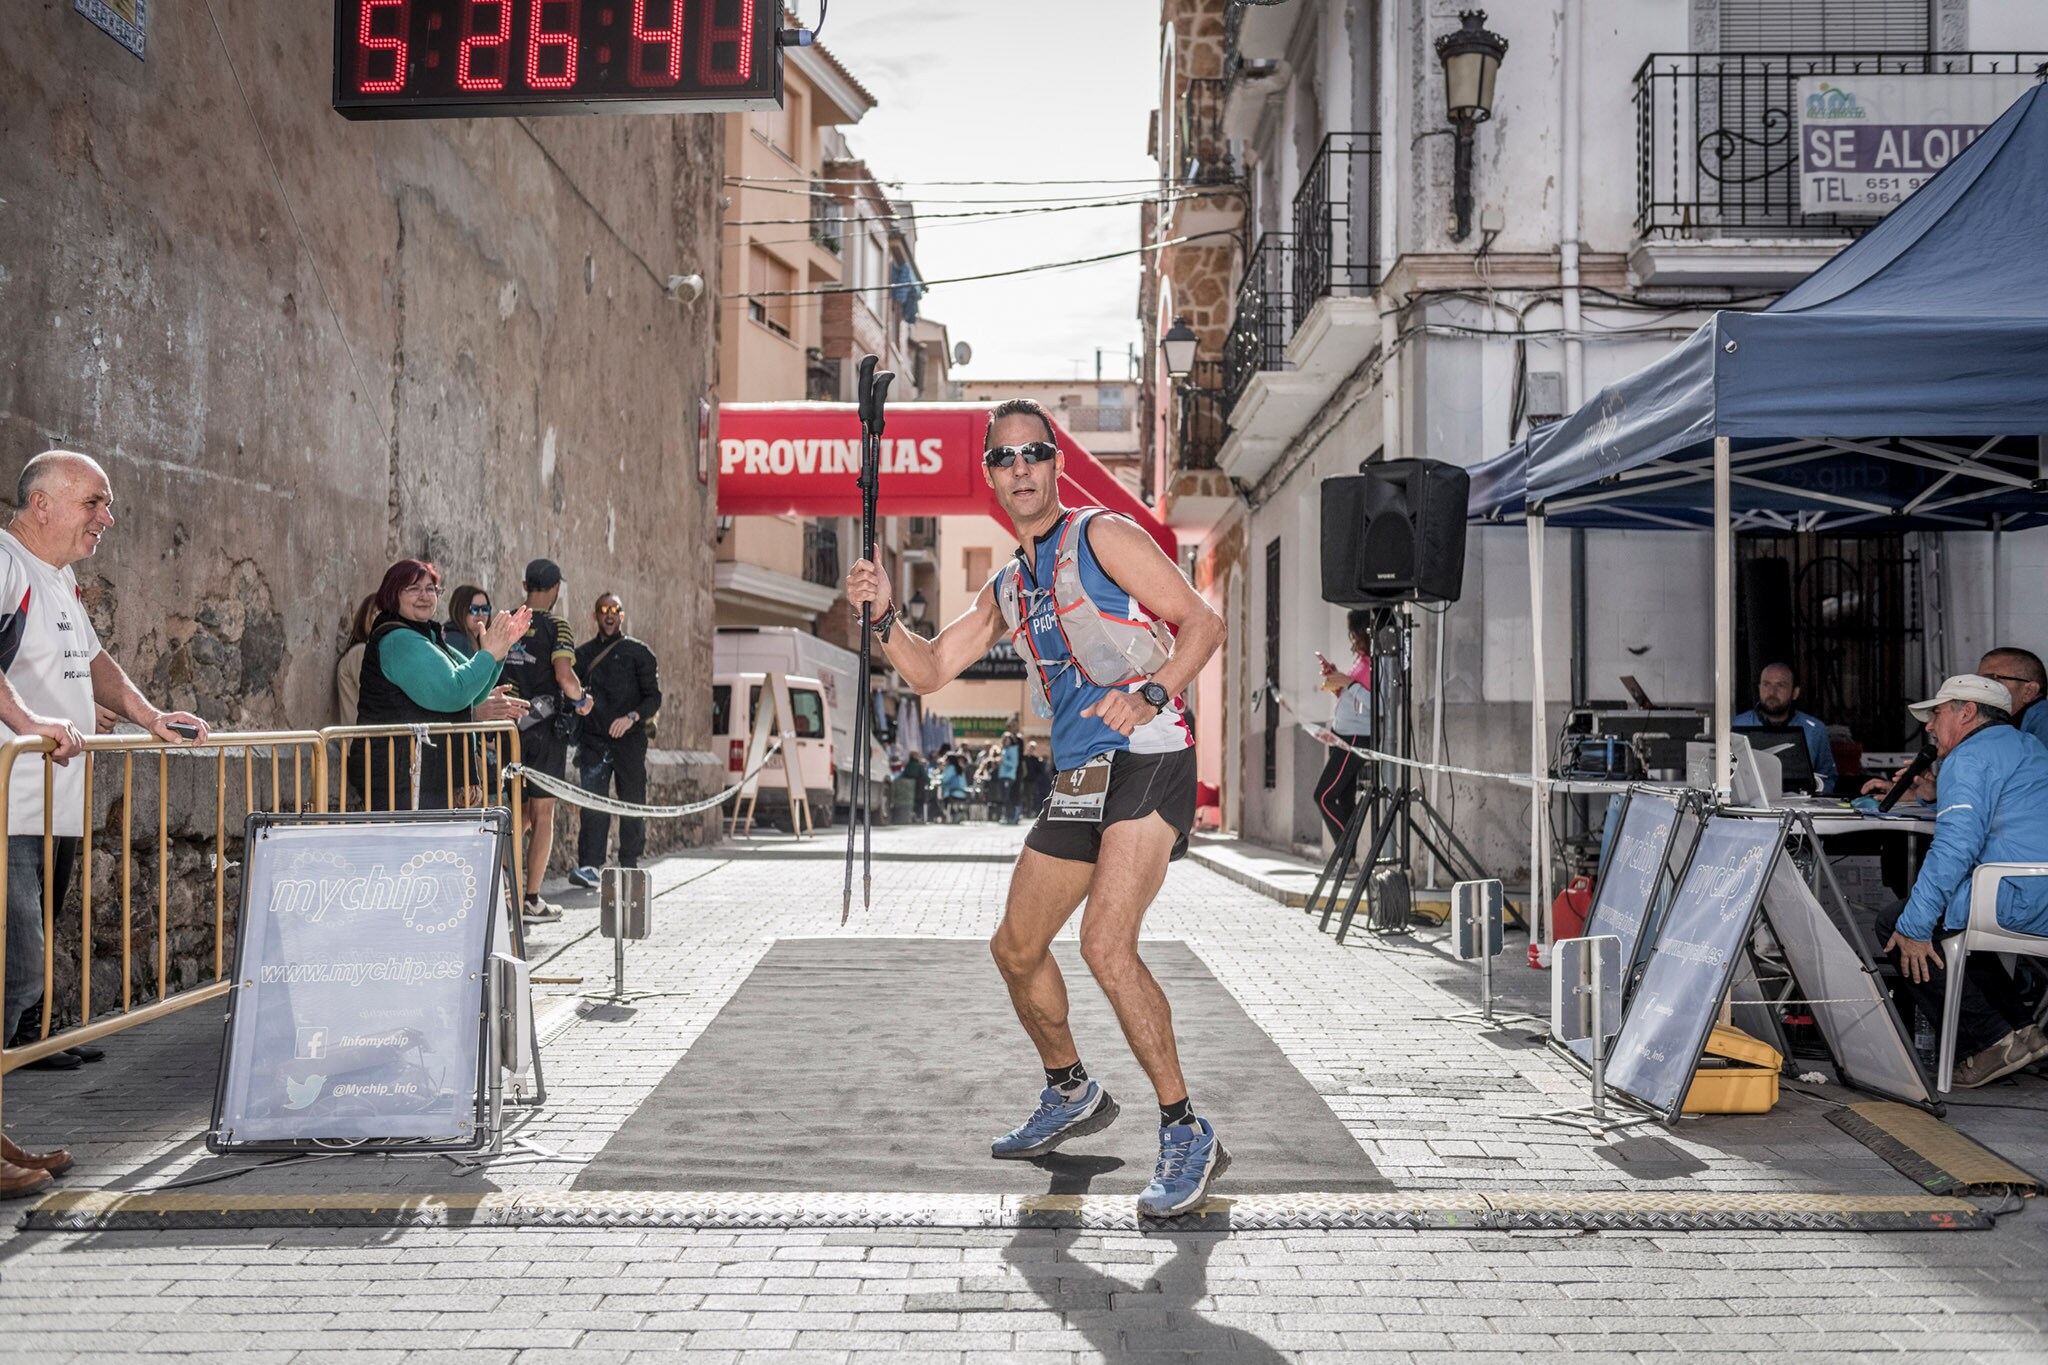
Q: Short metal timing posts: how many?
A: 4